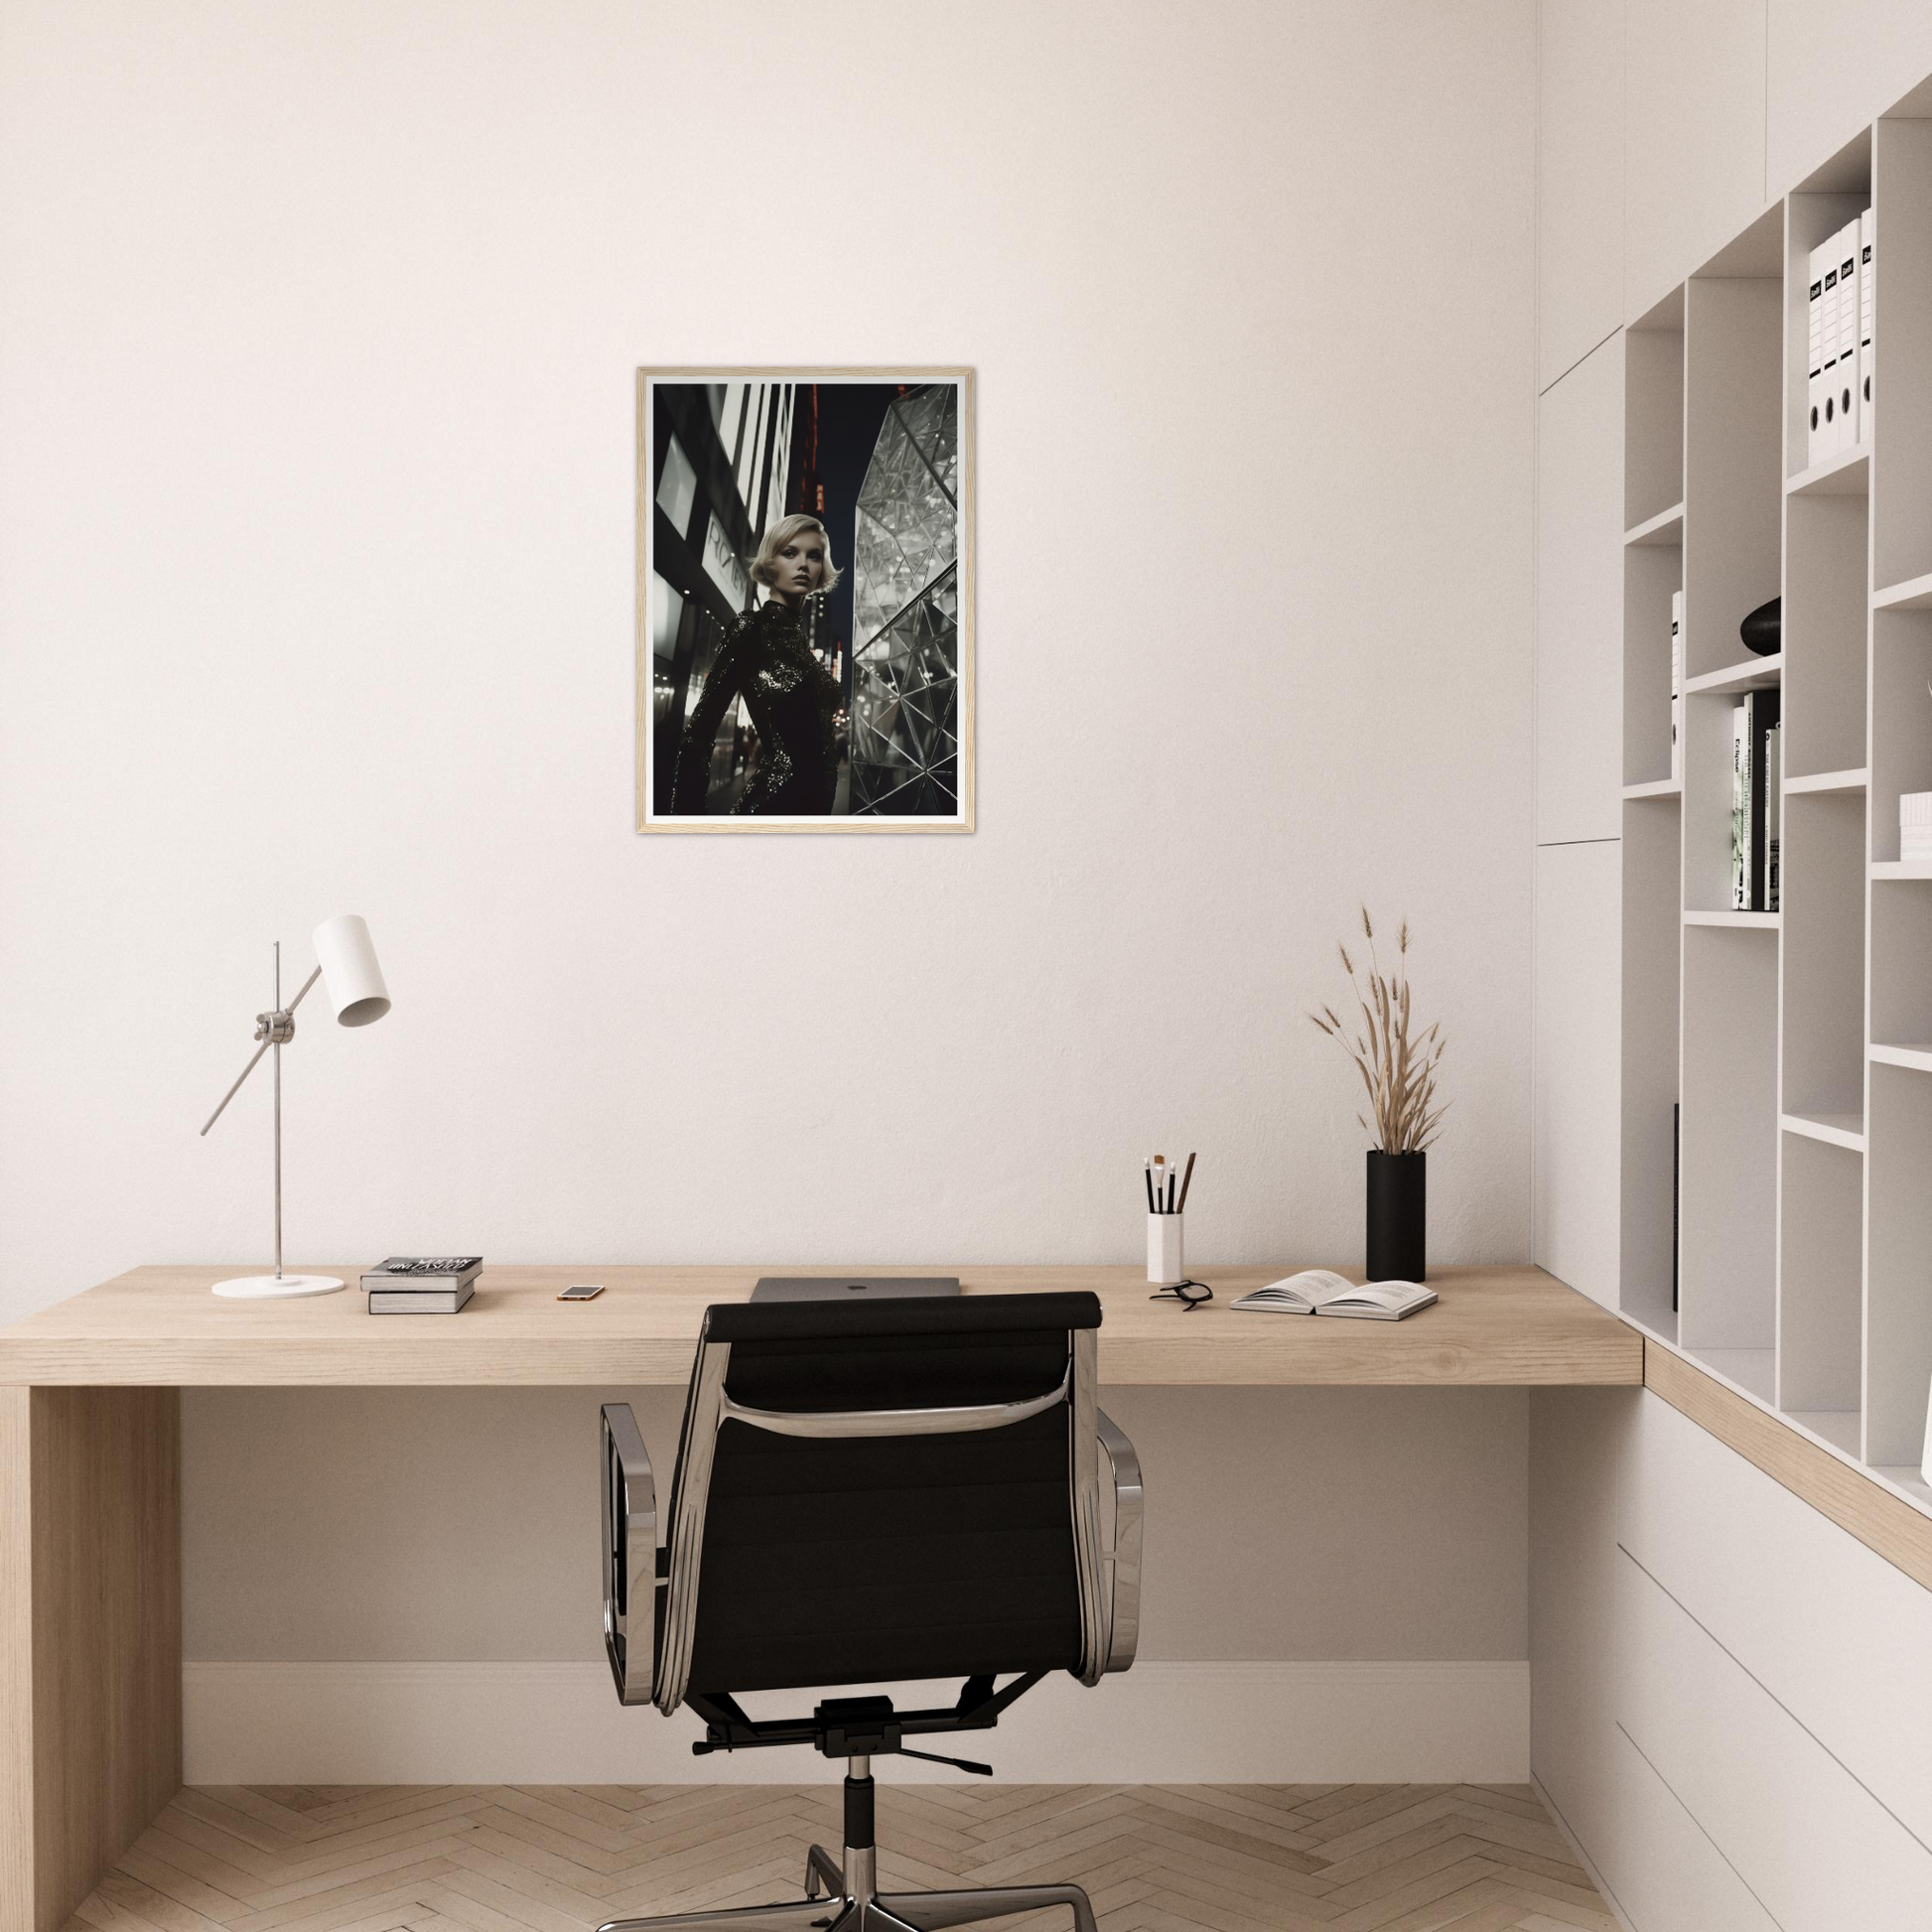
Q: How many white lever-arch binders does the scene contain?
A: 5